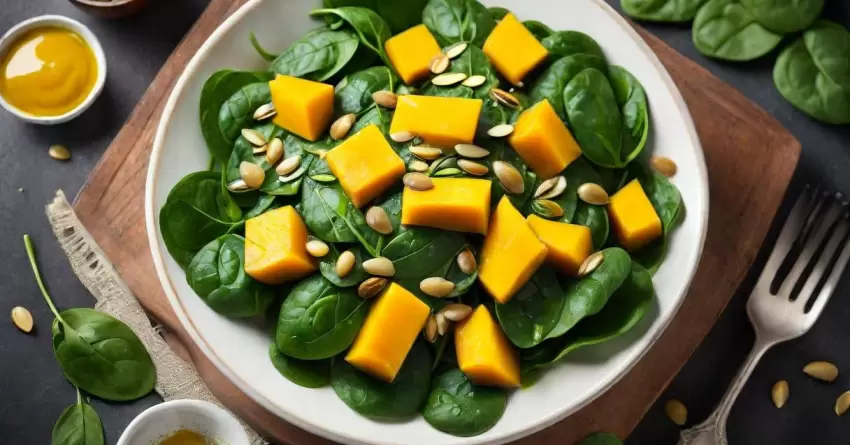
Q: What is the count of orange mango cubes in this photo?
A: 13